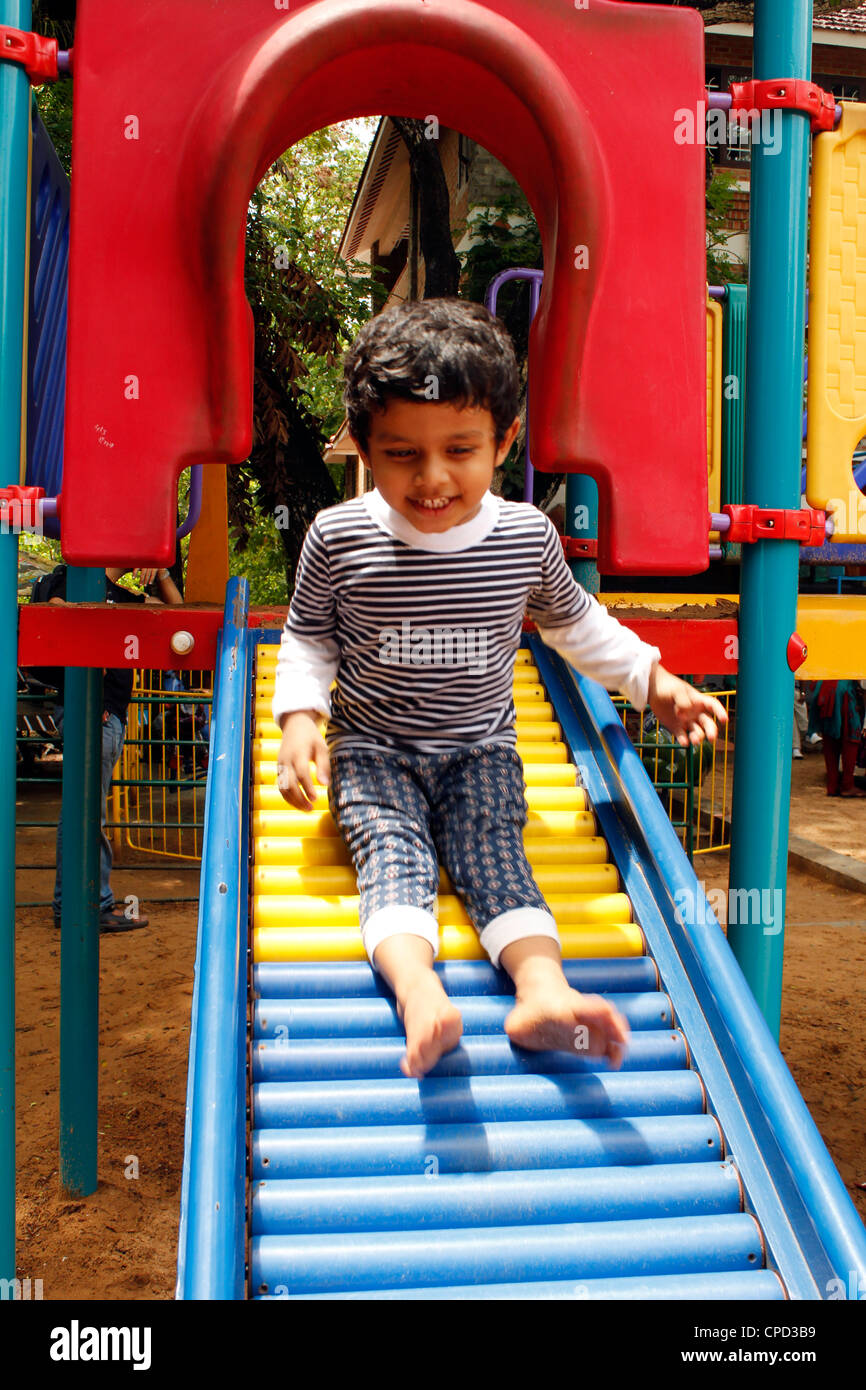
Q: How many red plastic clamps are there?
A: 5